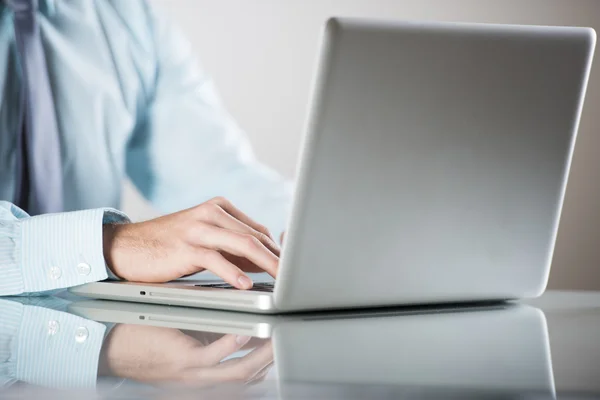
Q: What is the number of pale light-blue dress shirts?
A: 1